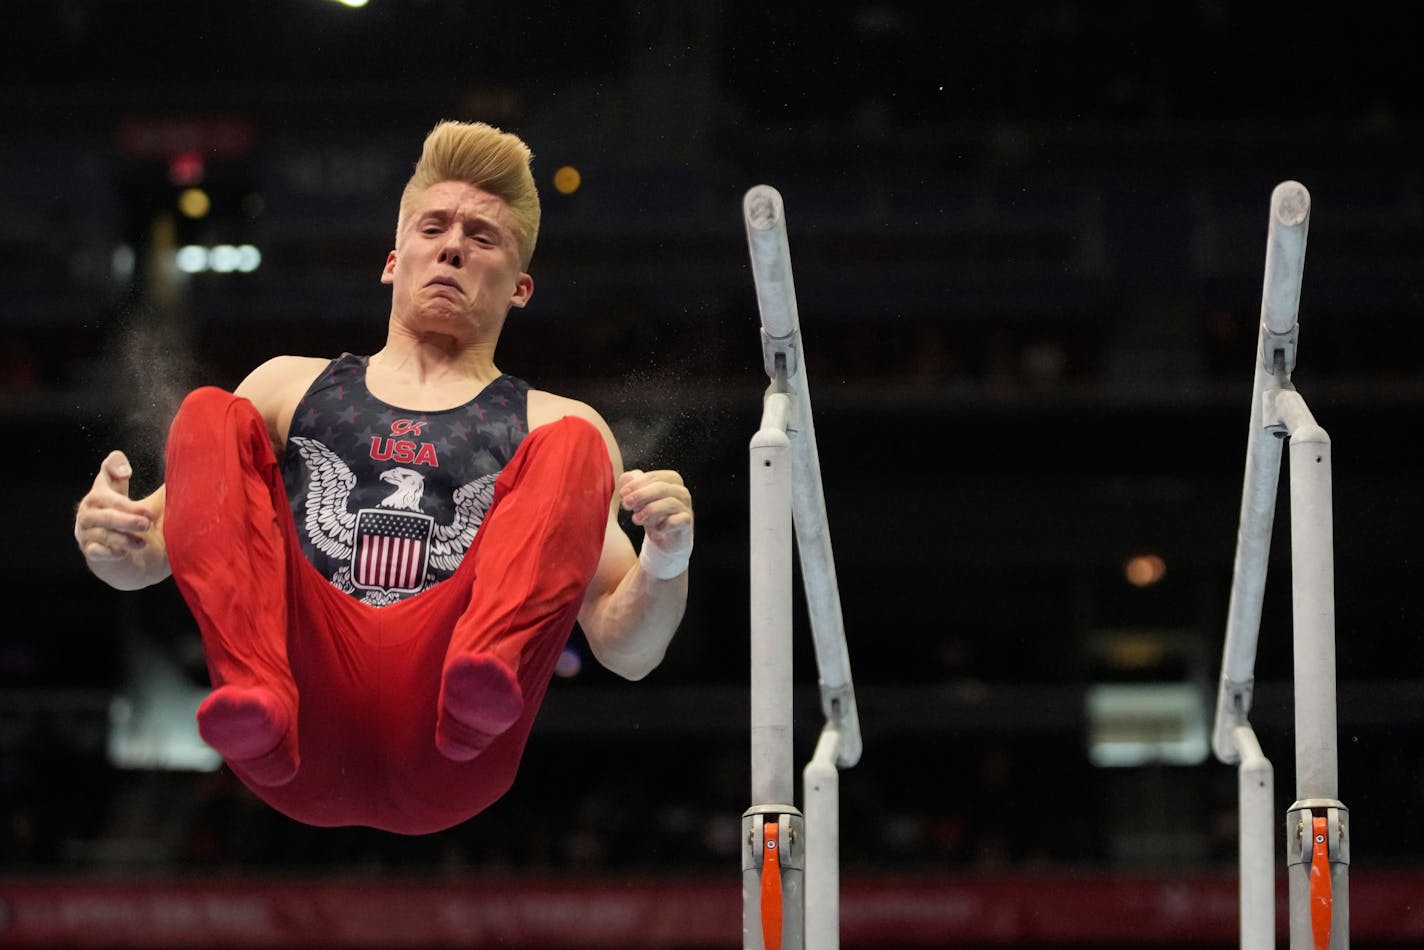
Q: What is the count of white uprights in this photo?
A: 4